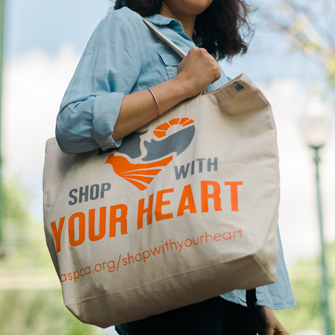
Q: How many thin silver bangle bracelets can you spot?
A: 1